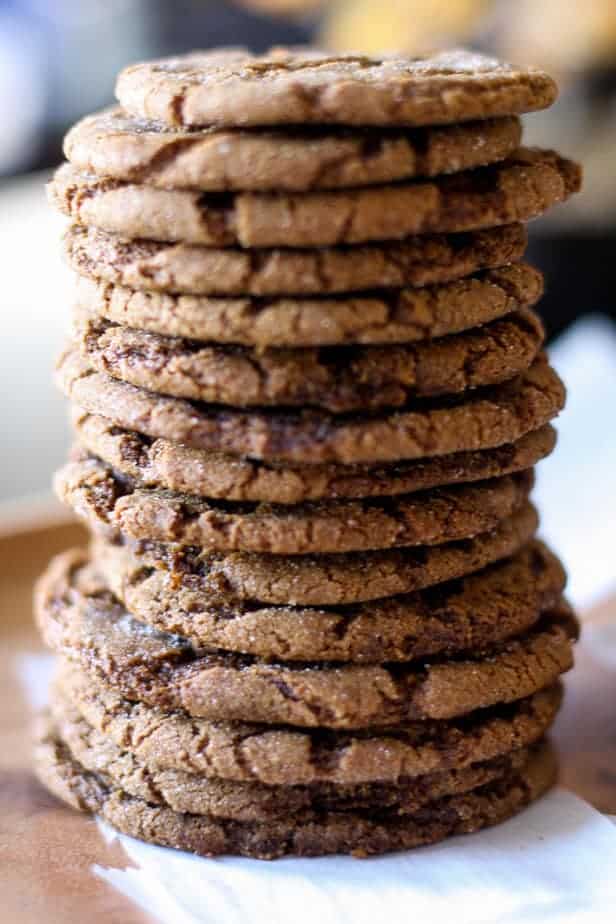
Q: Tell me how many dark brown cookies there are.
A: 15